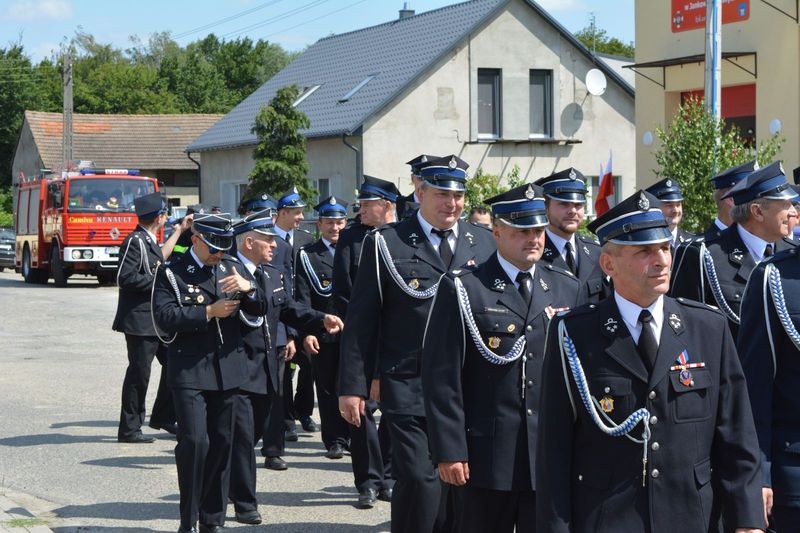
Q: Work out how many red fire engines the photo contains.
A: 1